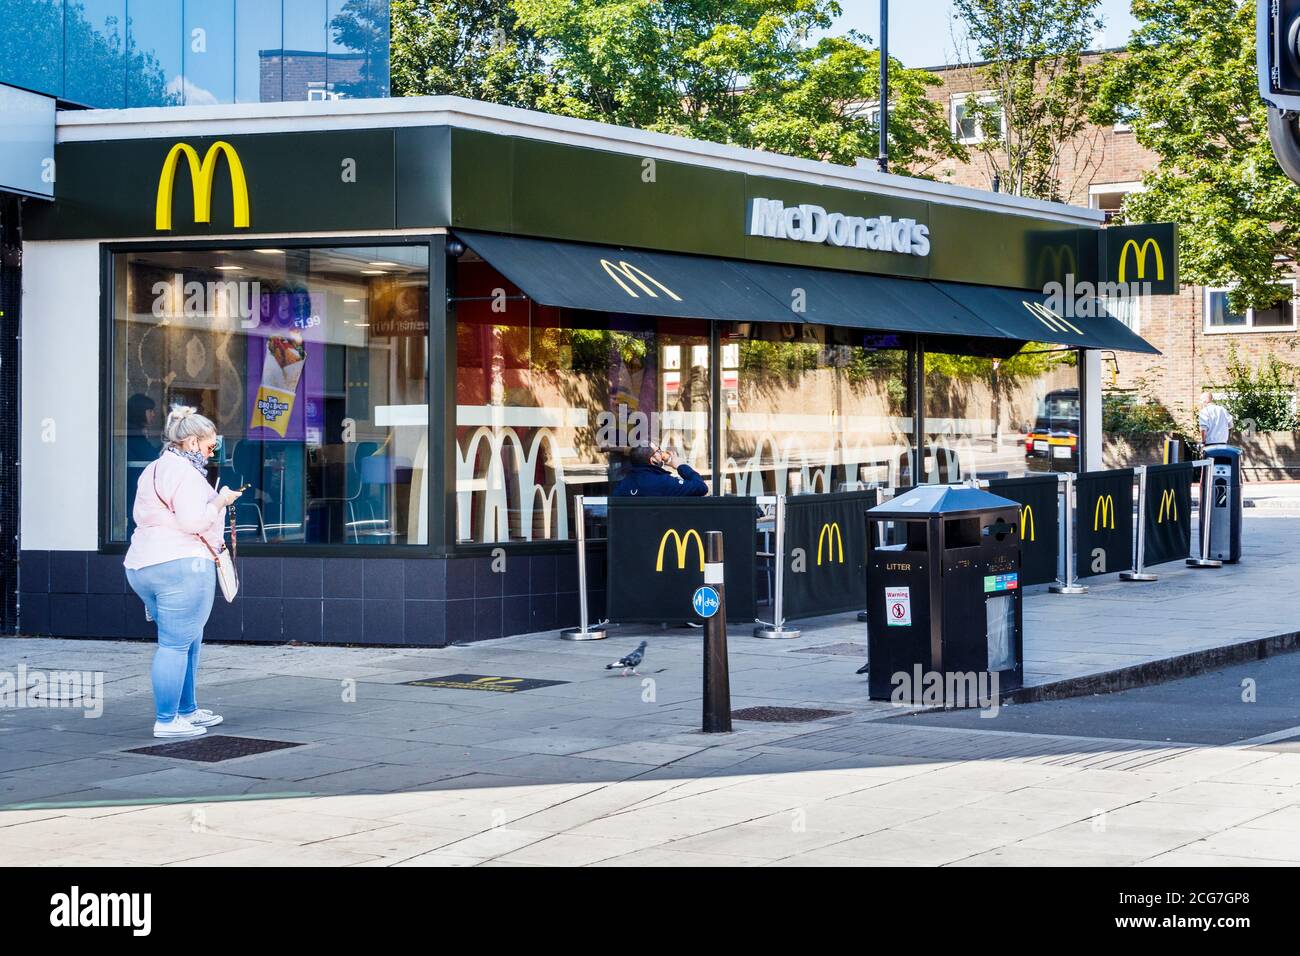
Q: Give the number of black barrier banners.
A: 5